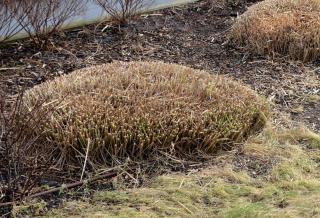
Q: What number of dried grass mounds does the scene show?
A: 2